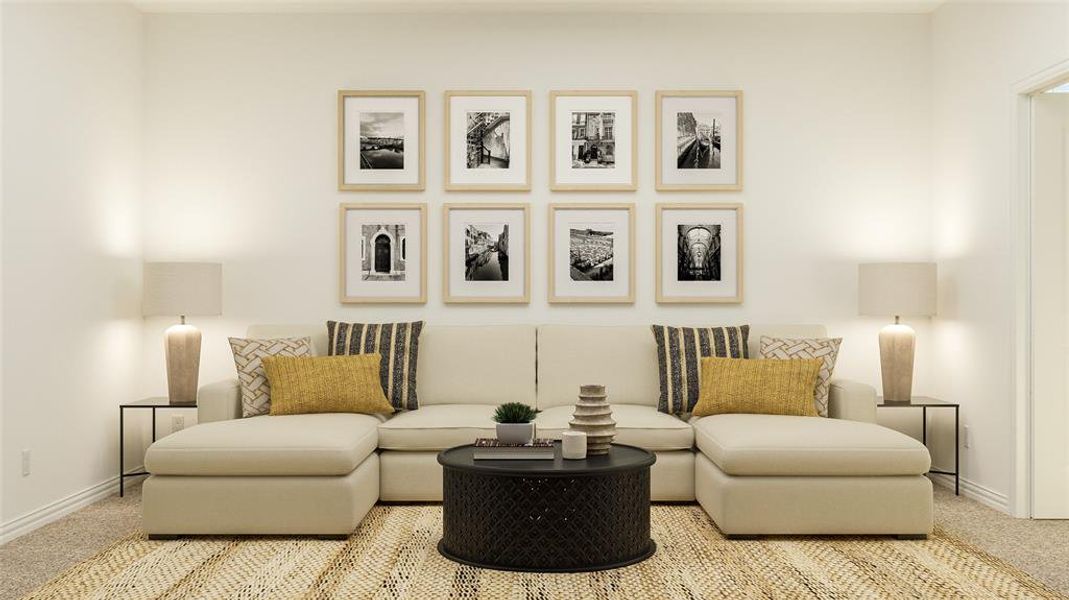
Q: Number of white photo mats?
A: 8